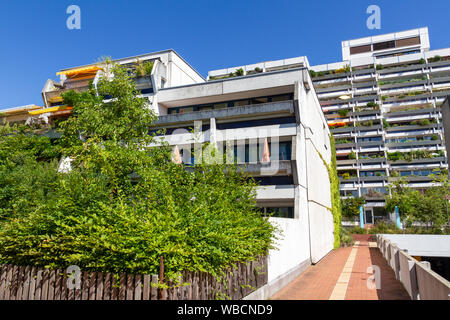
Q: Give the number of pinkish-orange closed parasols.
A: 2